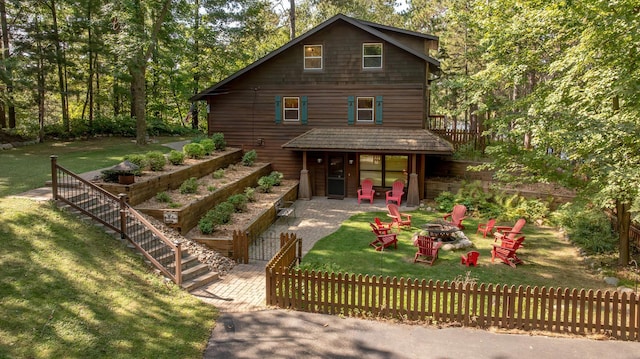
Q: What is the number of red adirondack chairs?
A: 11